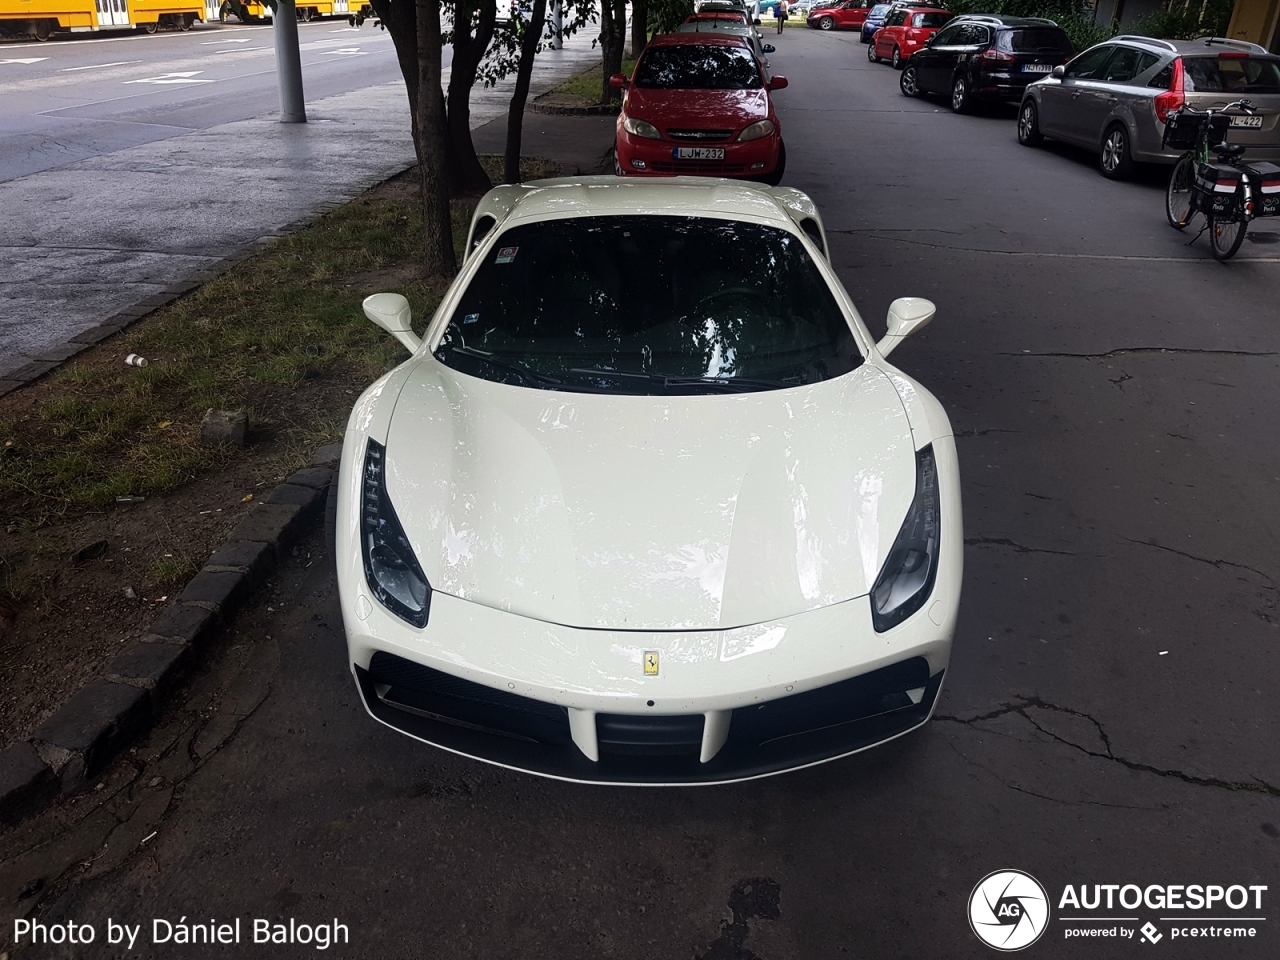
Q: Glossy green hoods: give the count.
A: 0